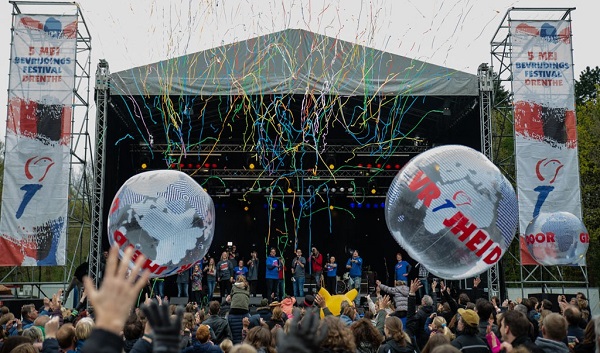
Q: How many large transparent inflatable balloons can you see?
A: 3